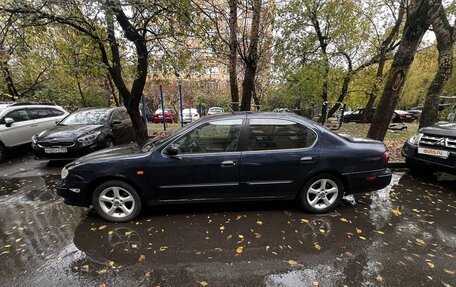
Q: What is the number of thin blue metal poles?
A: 3